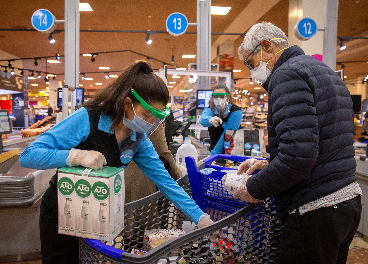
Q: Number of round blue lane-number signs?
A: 3